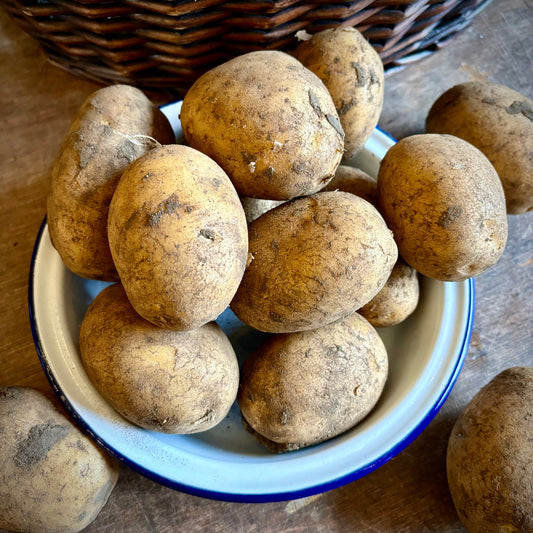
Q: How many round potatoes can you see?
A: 13